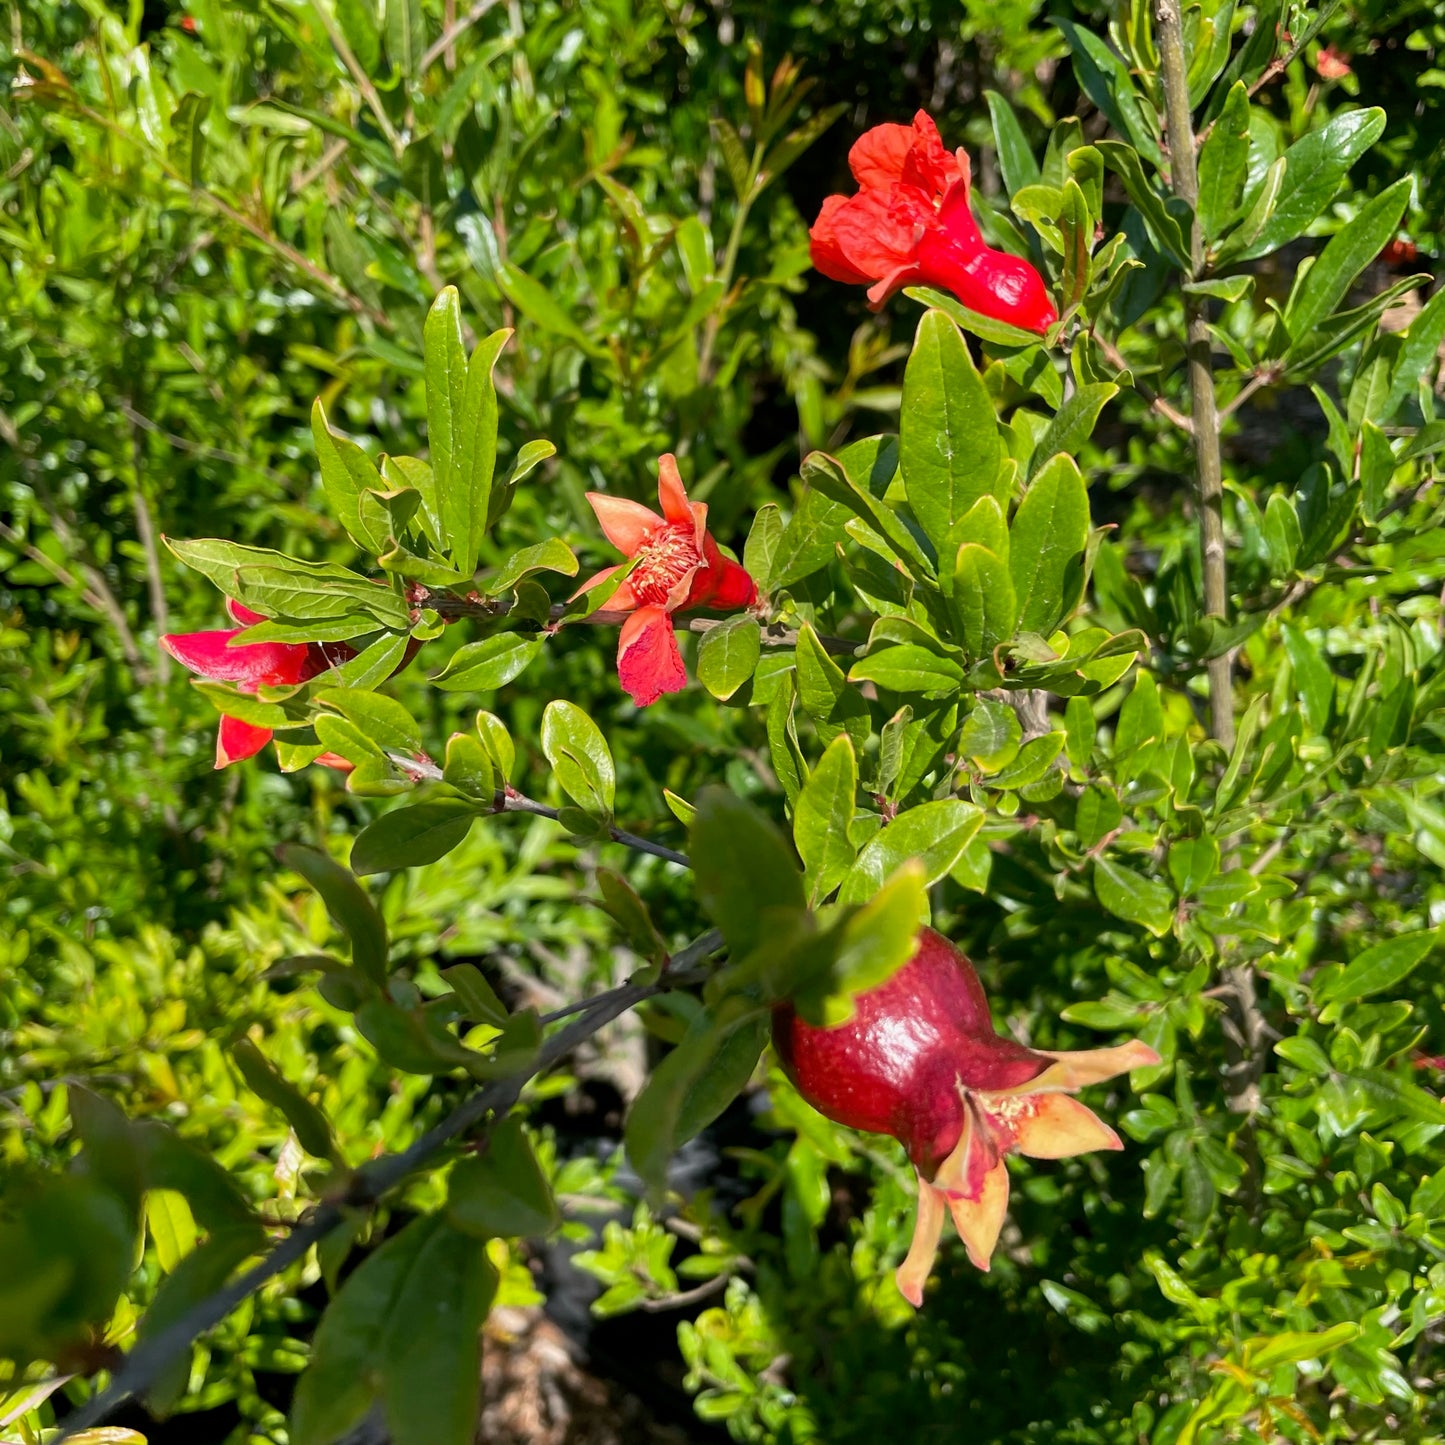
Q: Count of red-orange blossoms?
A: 3